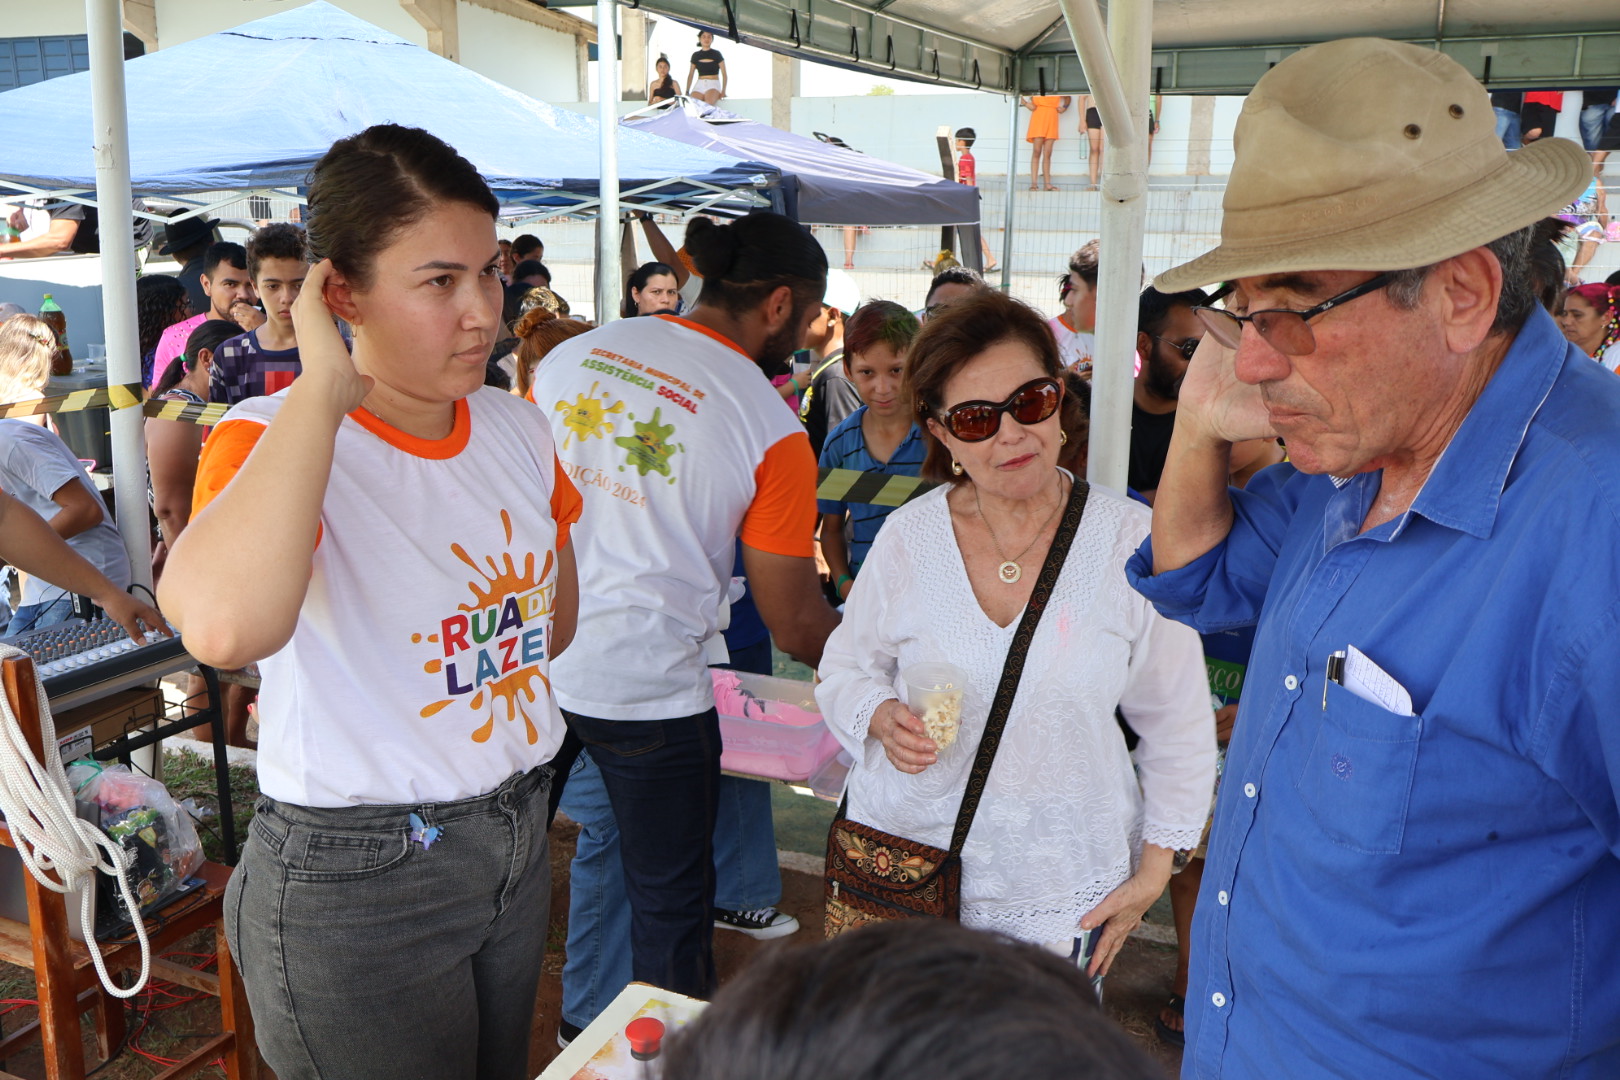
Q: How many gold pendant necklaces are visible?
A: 1